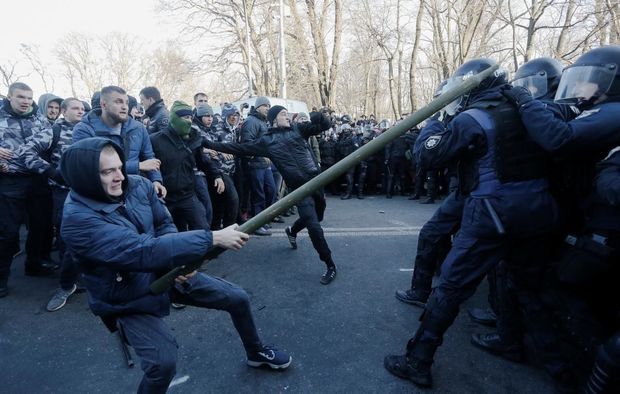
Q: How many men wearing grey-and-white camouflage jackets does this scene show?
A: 4